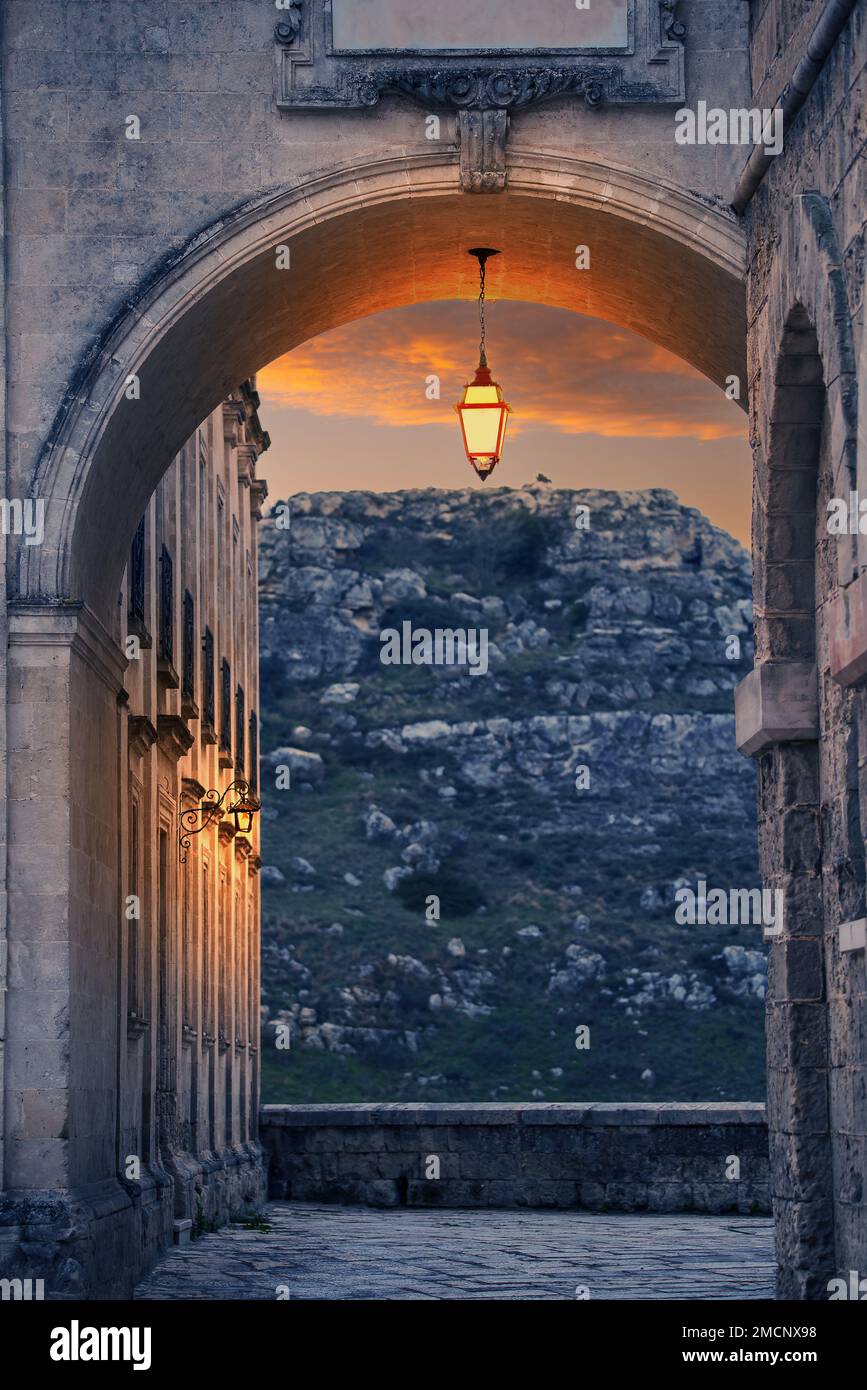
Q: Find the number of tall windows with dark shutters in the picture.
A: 7